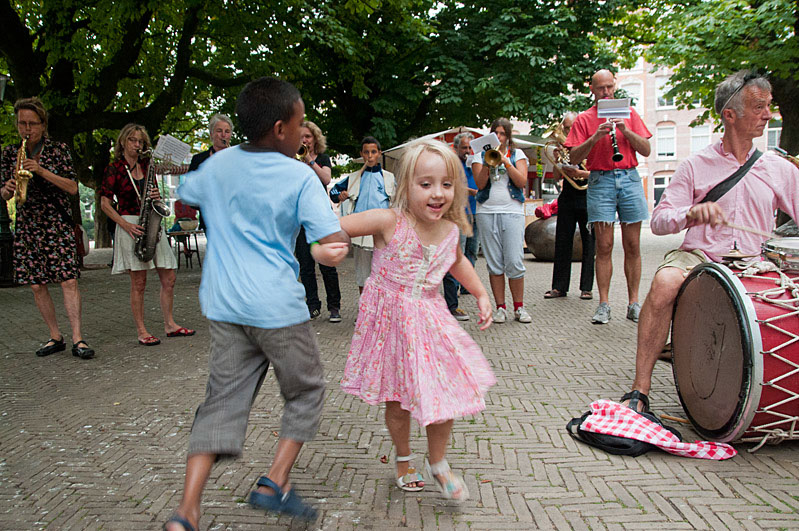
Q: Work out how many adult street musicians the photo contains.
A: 9